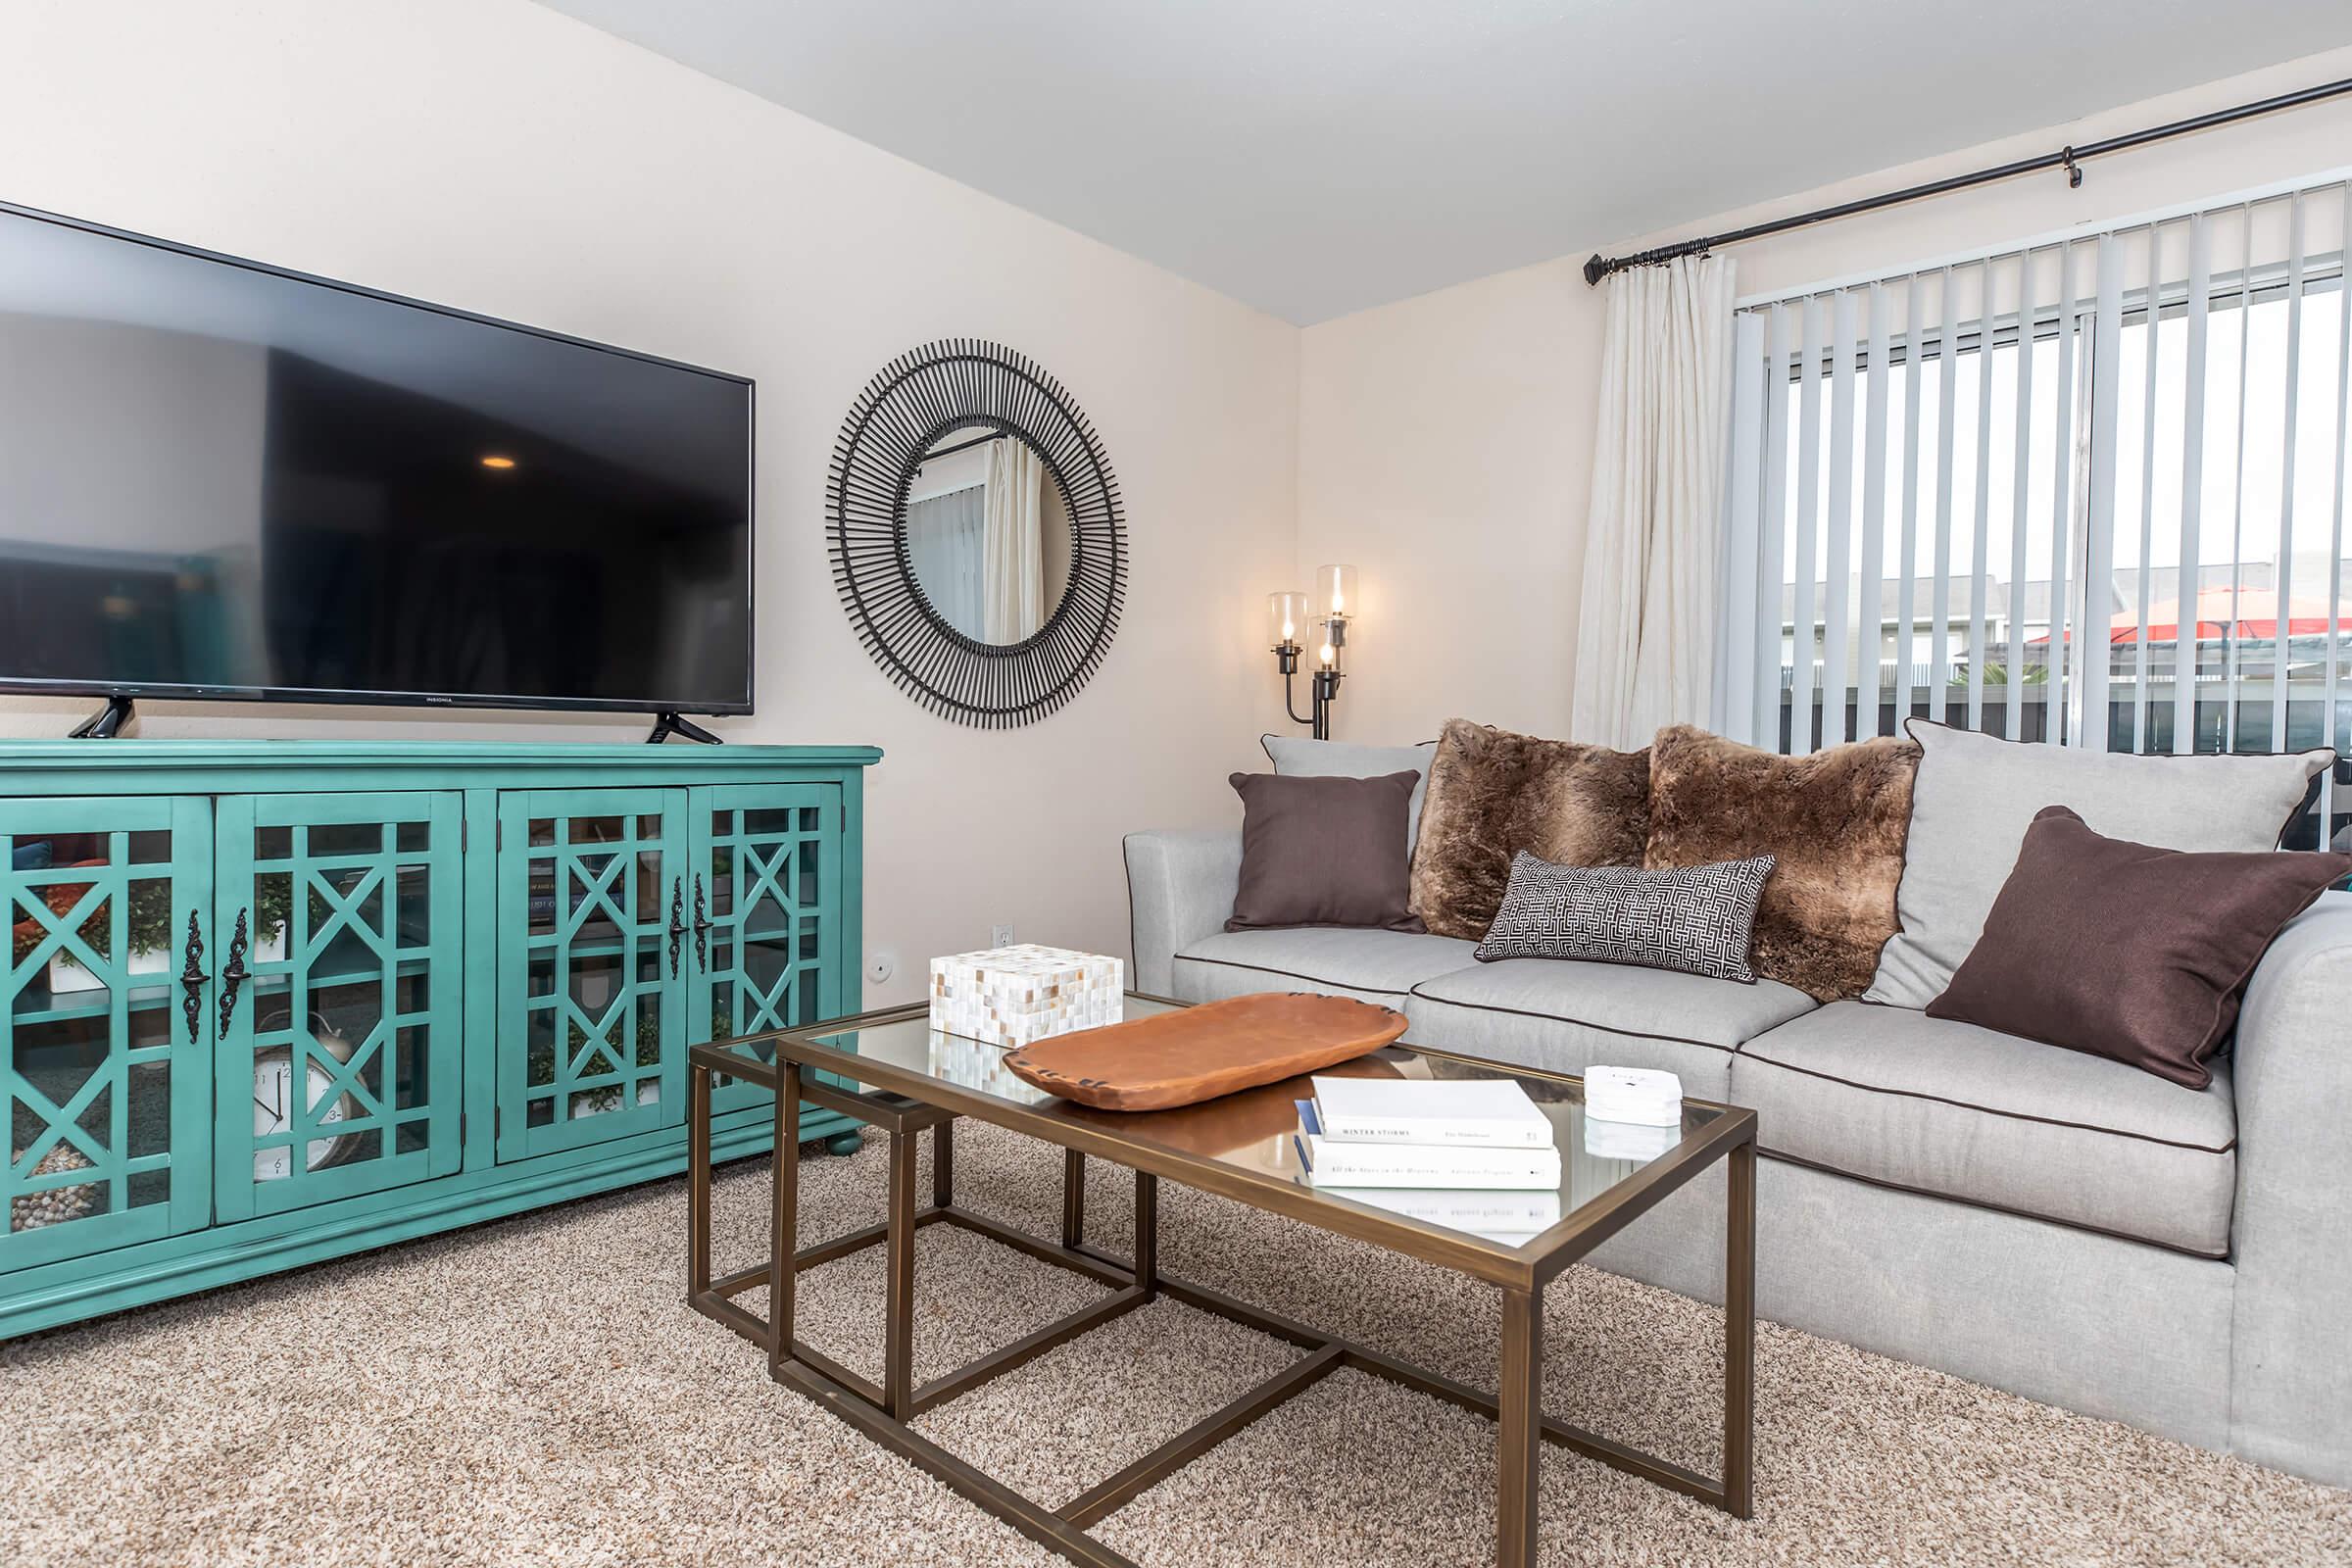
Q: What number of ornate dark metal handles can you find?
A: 4